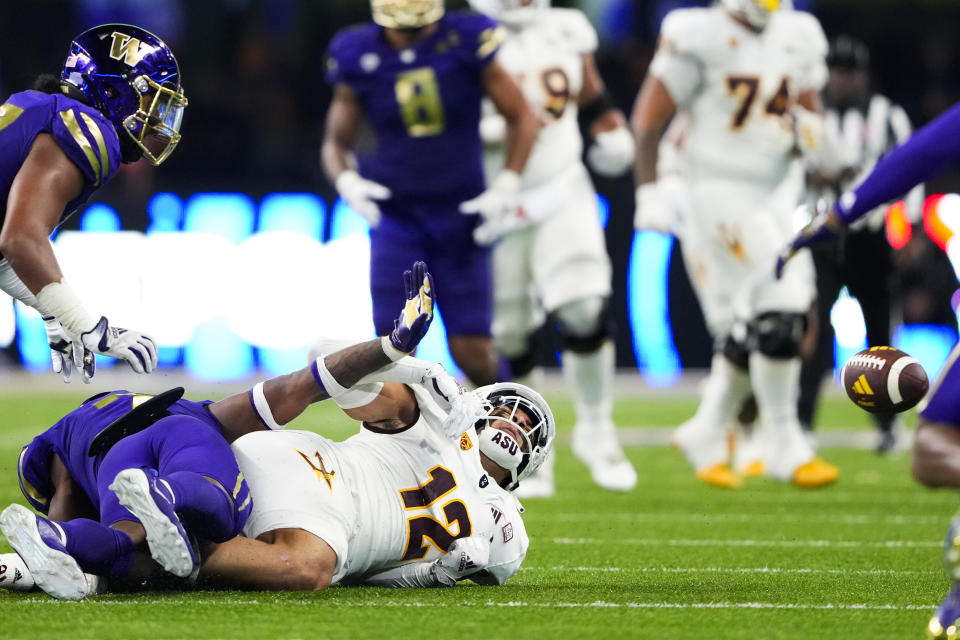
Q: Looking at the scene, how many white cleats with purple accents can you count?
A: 2